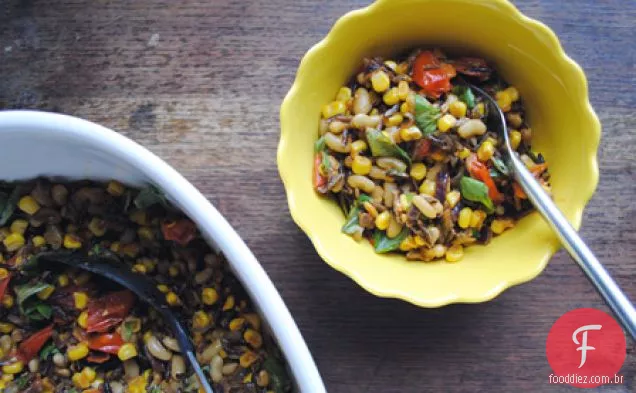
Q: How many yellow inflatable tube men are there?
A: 0